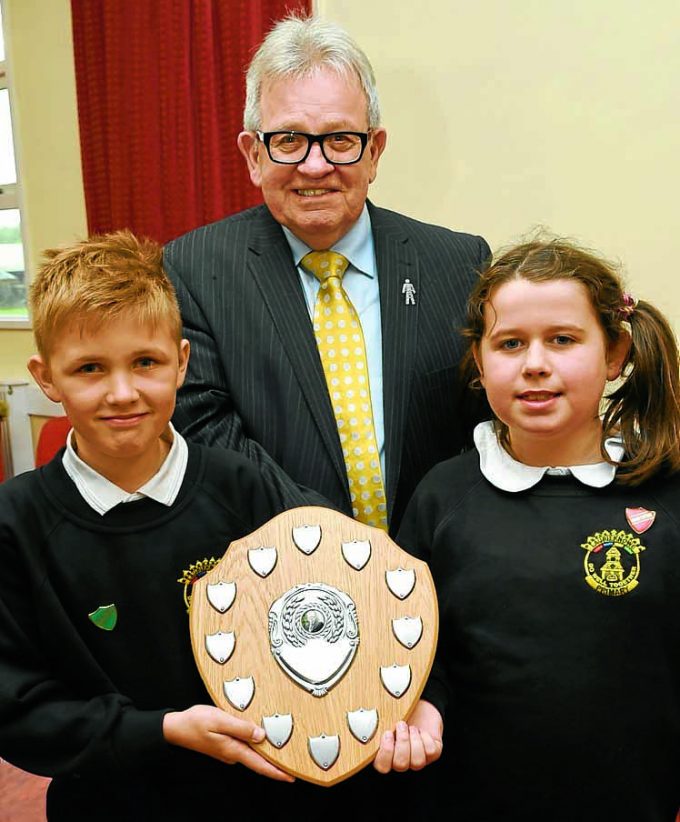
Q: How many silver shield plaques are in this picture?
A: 13